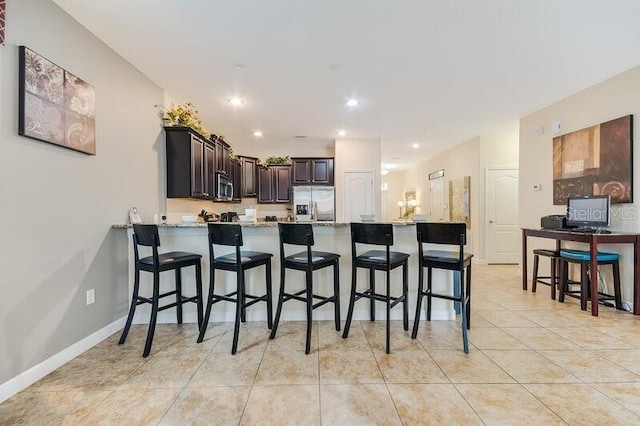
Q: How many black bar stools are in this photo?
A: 5